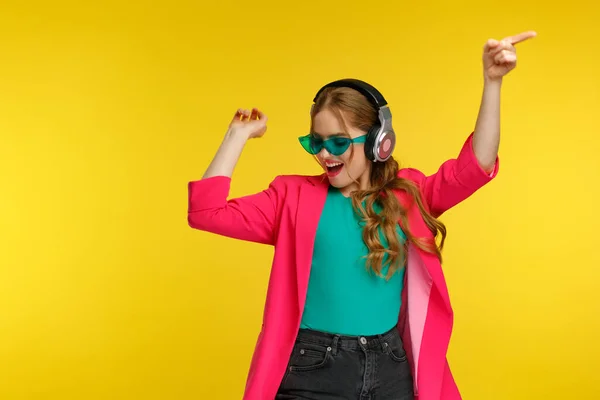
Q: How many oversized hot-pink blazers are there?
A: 1